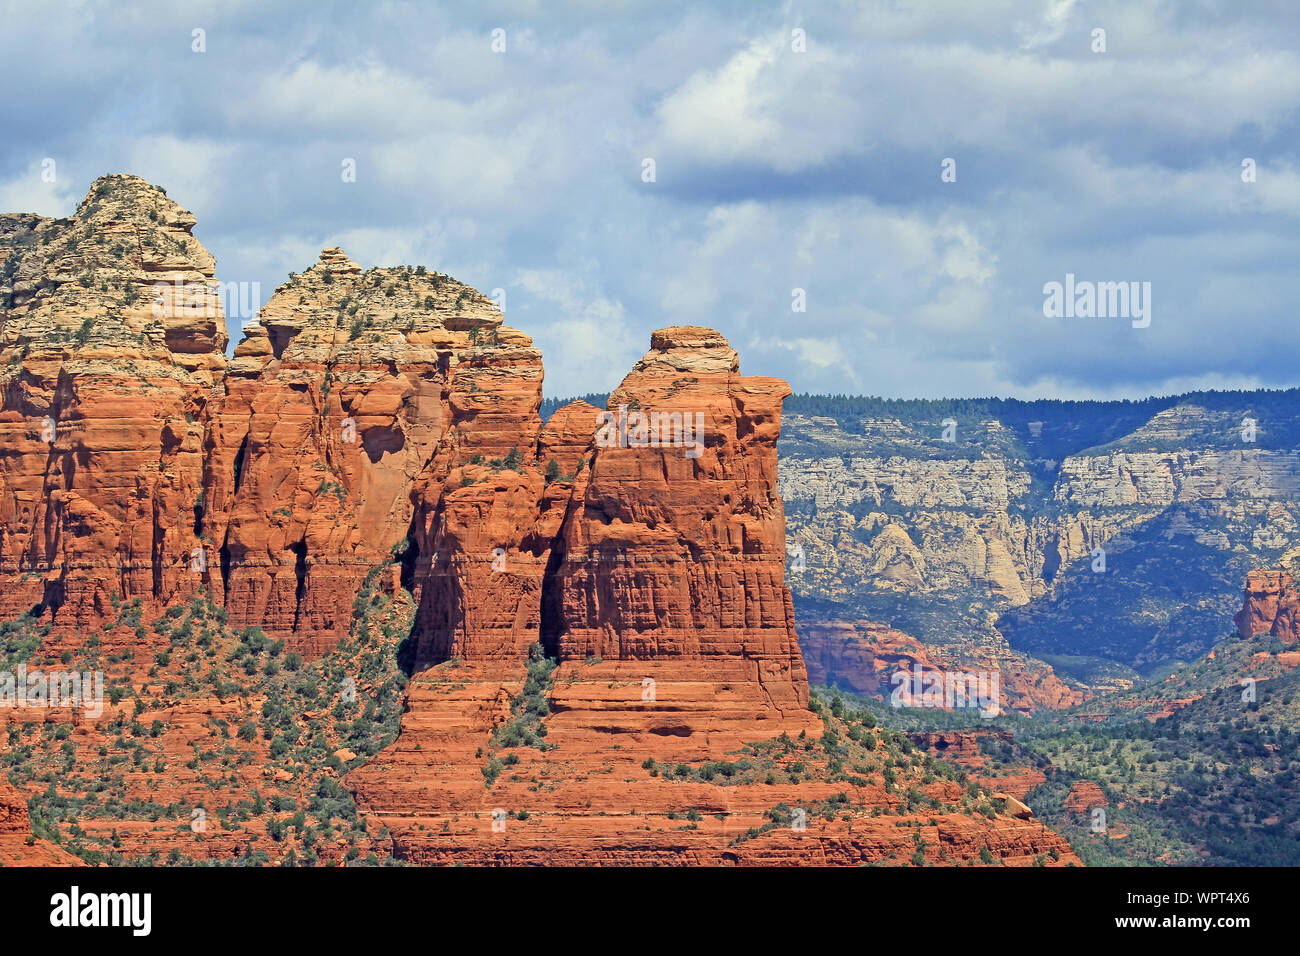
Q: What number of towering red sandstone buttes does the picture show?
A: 3